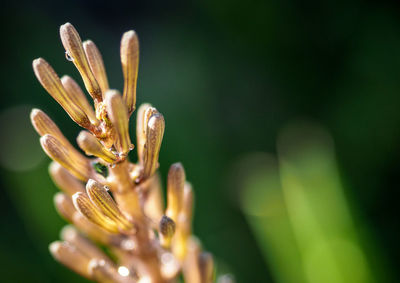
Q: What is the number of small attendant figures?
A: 0